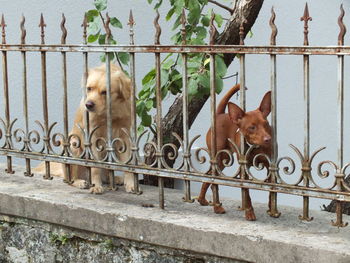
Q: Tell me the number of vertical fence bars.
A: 14